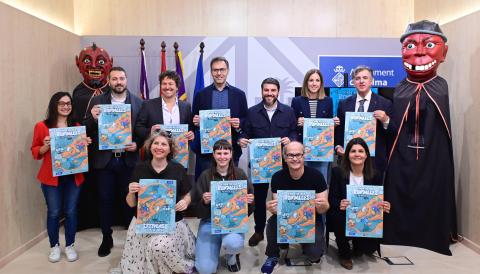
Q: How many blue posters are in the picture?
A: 11